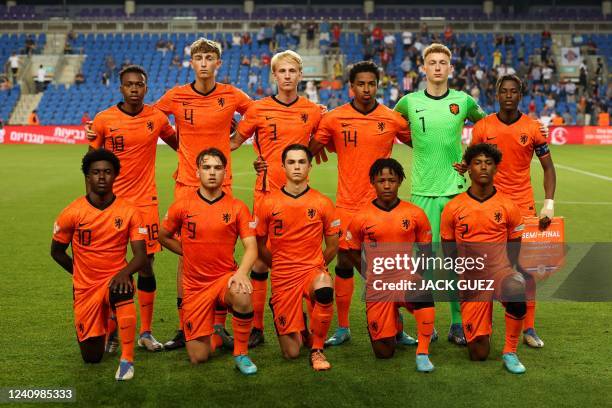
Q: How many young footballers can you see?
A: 11